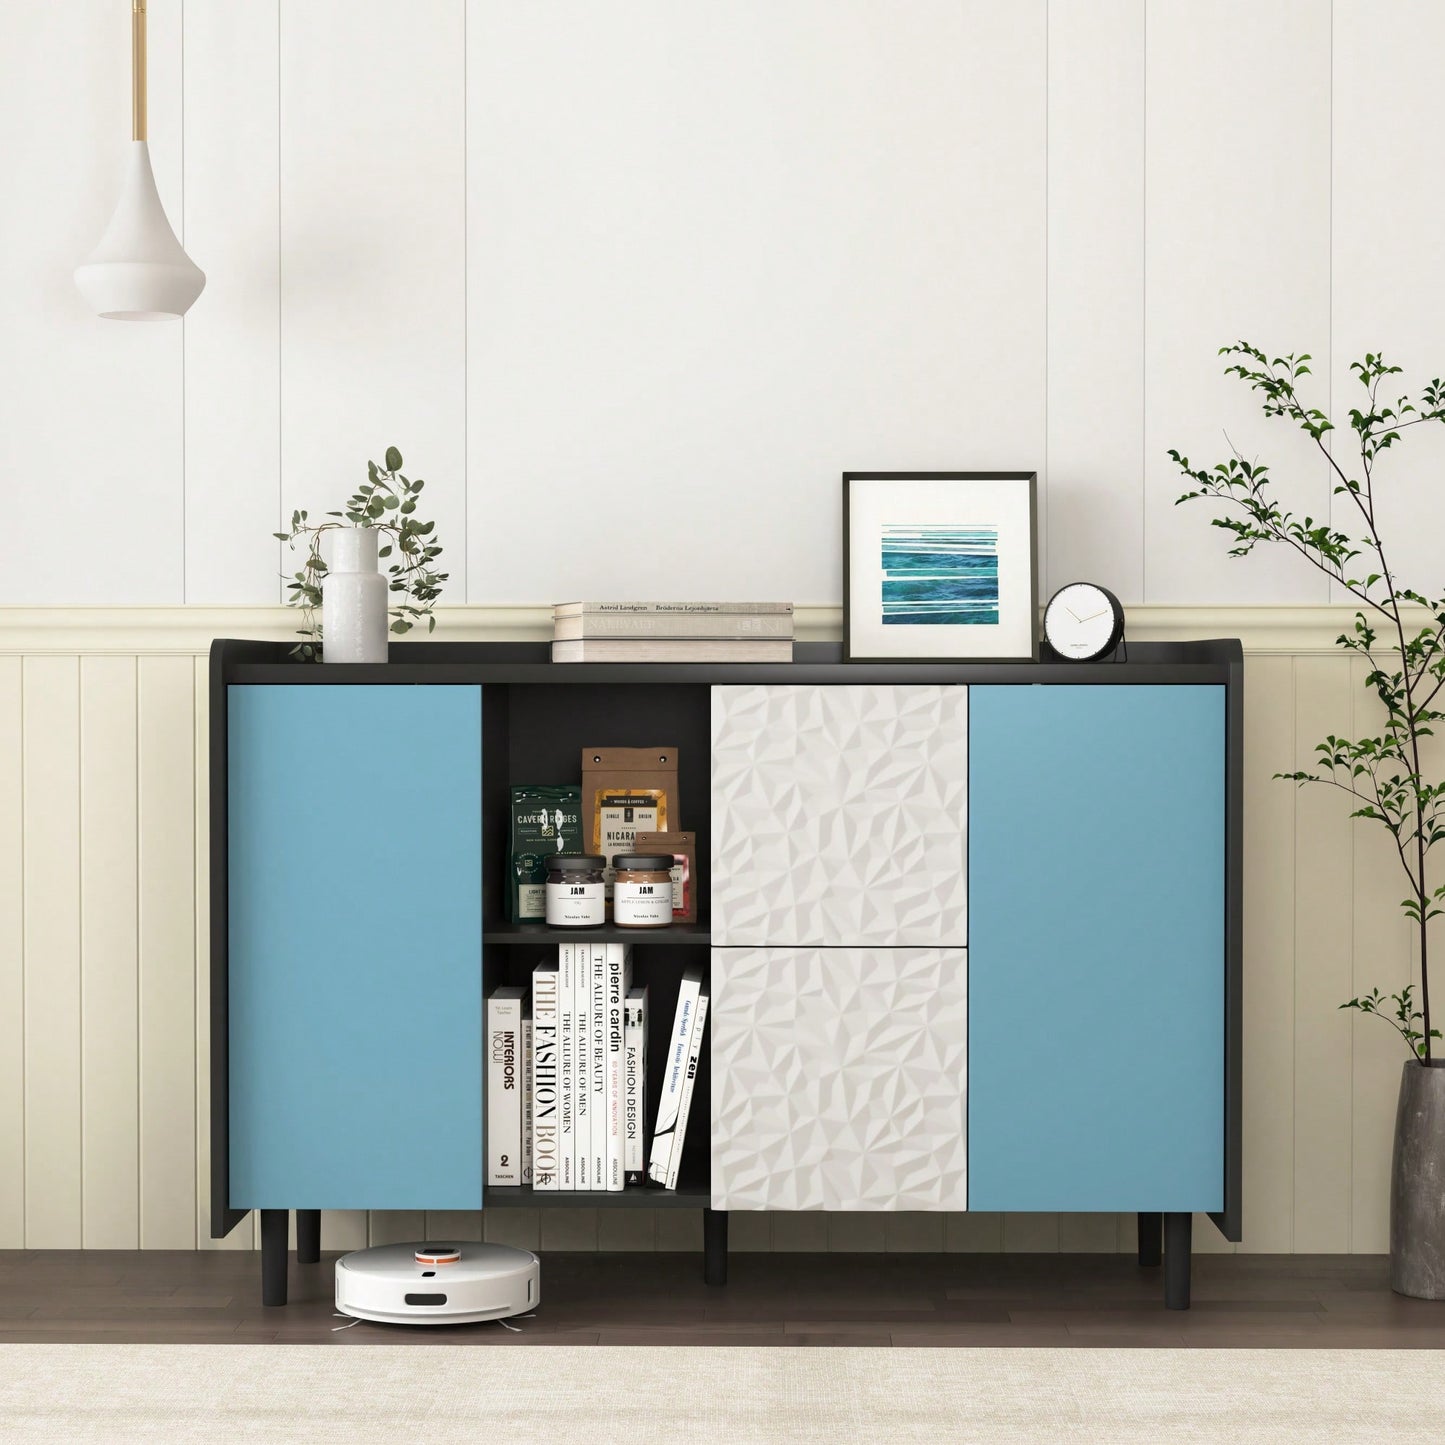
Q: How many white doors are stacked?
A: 2